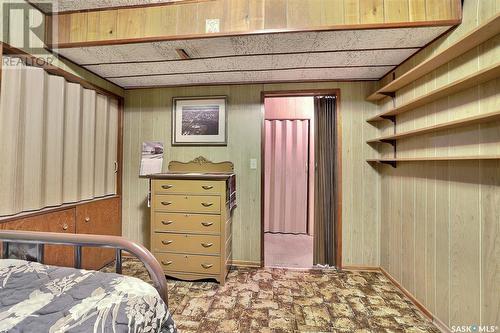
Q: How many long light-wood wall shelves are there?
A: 4